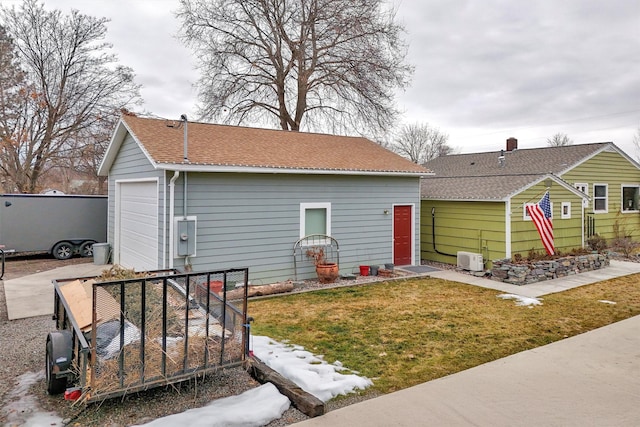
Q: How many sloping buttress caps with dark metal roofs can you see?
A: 0